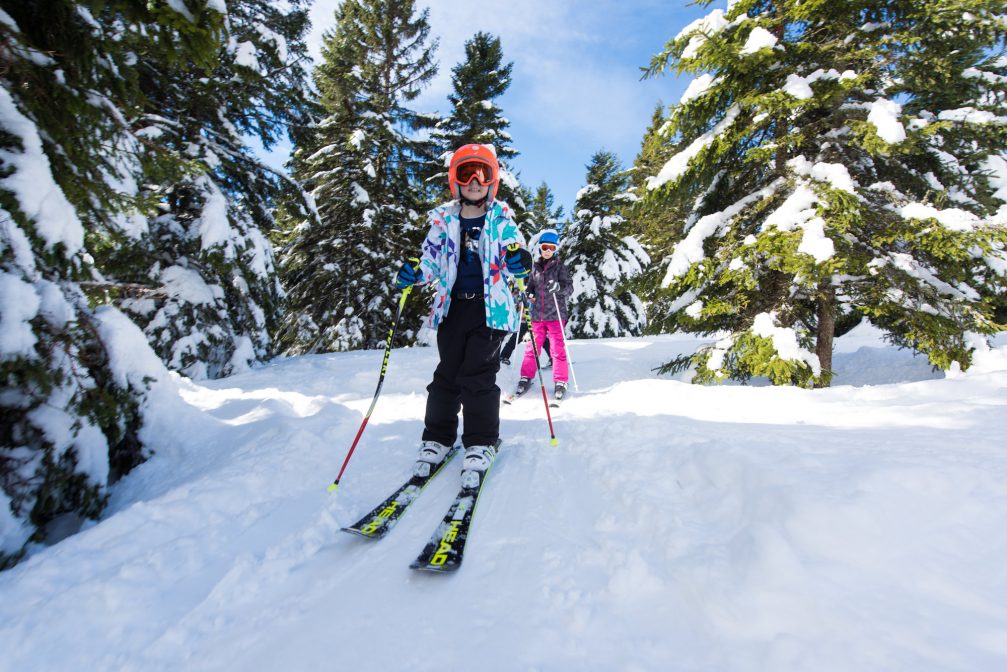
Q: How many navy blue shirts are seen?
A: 1